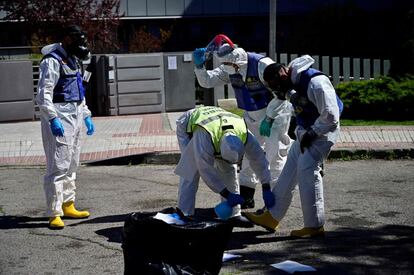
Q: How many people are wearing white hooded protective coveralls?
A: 4